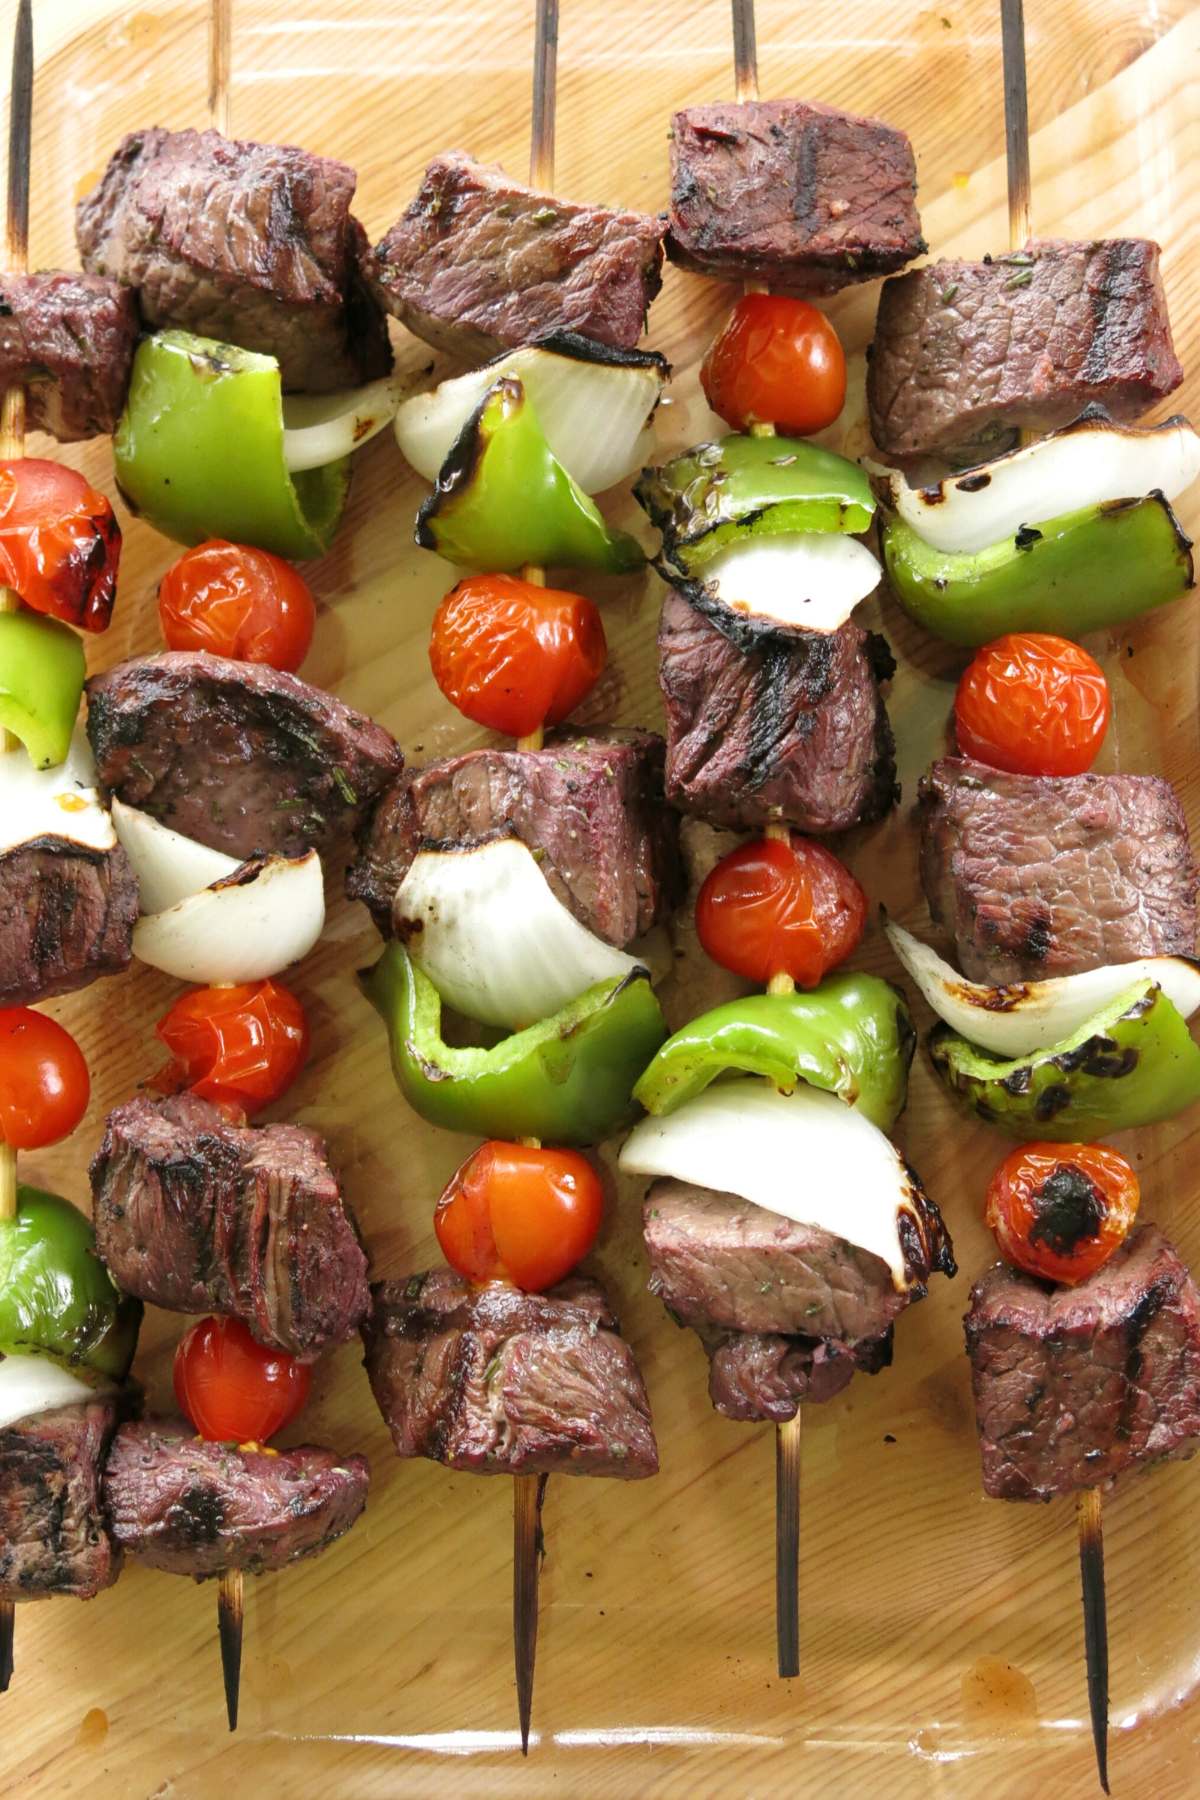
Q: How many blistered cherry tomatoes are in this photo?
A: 11